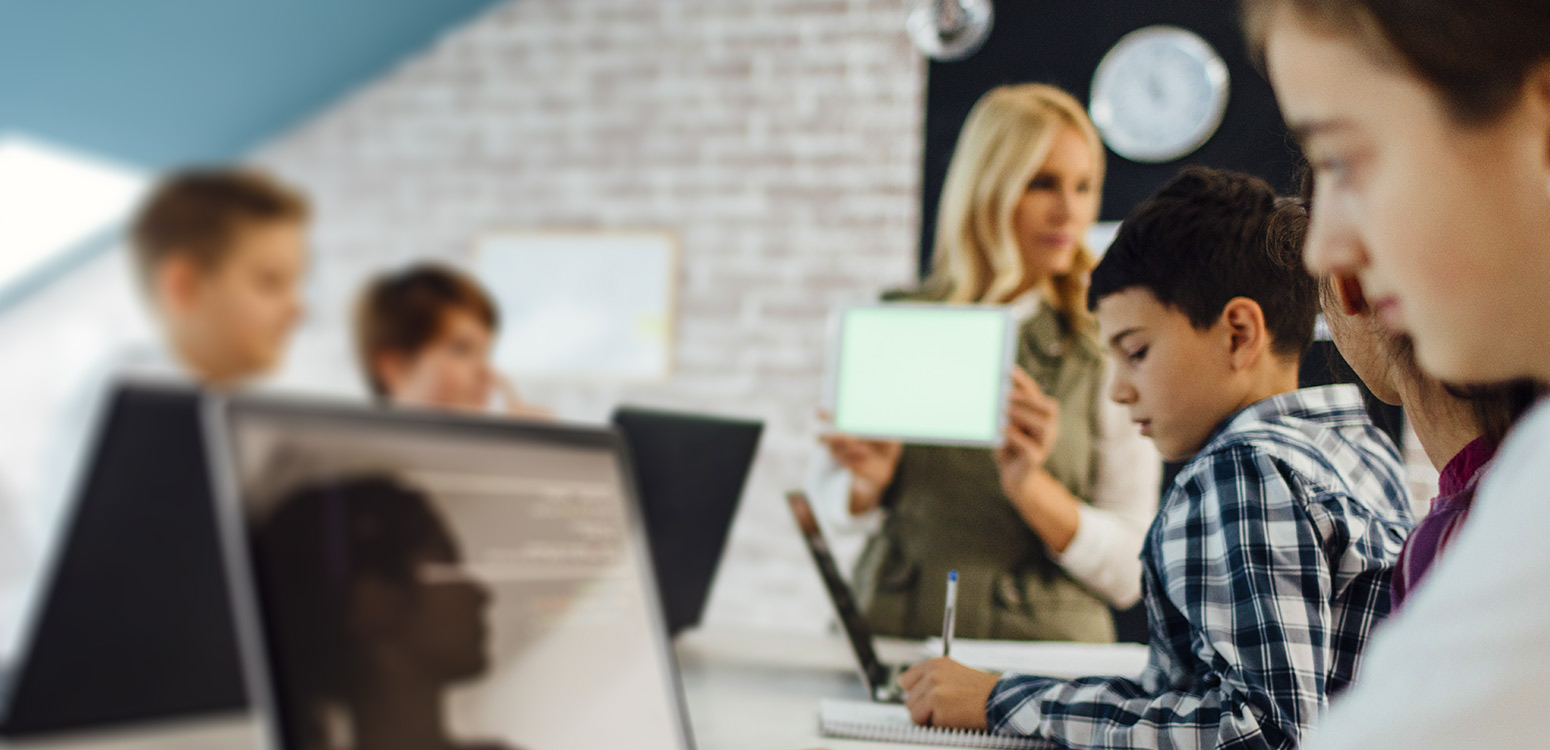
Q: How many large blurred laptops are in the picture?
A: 3